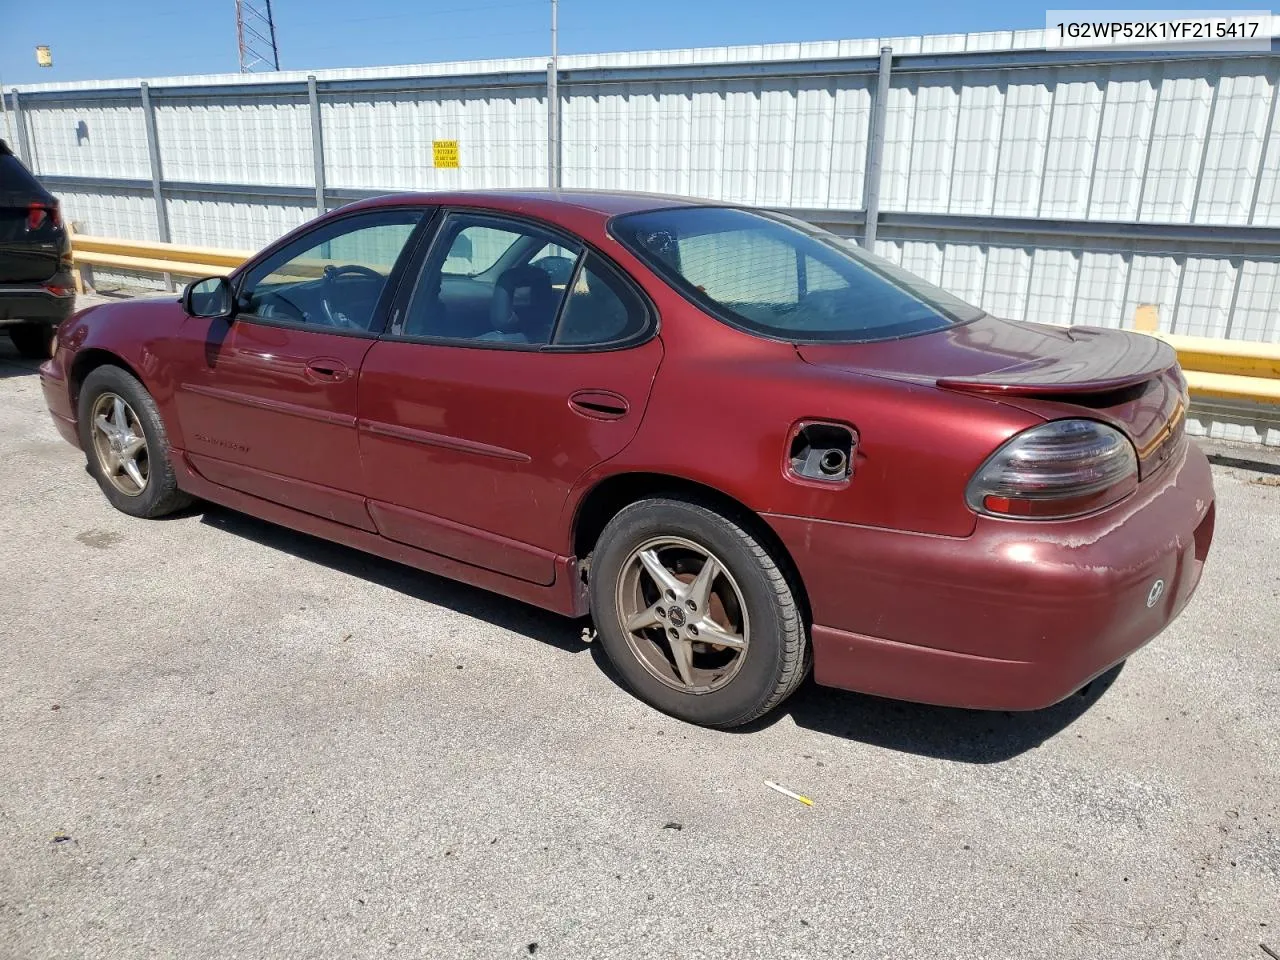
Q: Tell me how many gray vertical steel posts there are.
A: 5